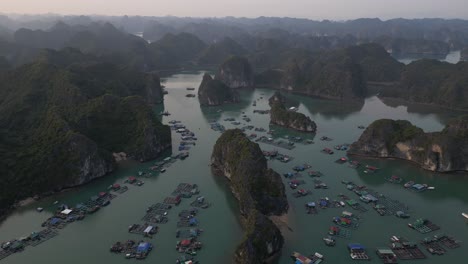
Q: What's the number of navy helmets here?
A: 0